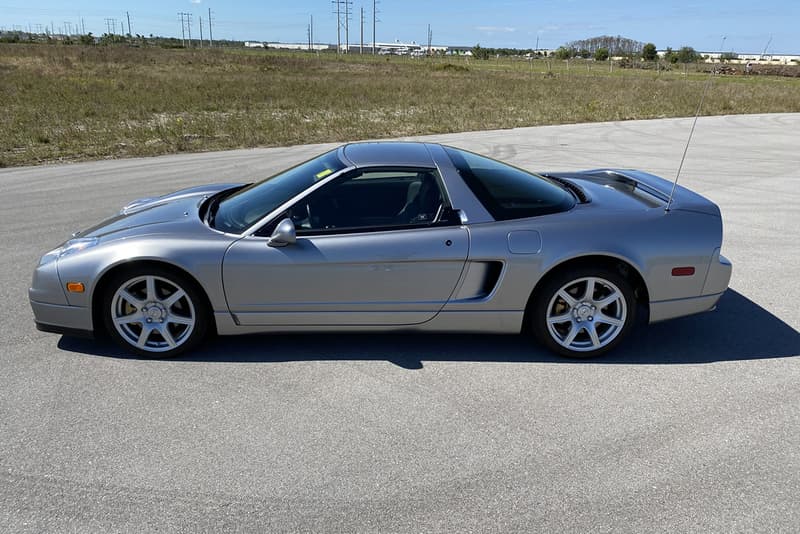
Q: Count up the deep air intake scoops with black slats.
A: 1